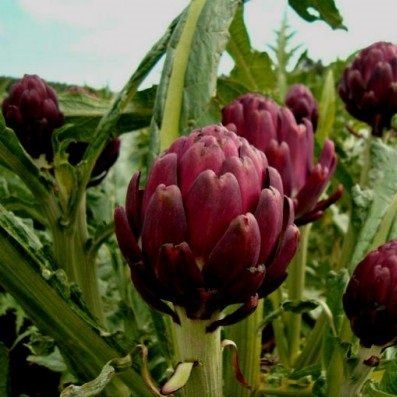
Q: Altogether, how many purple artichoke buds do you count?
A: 7